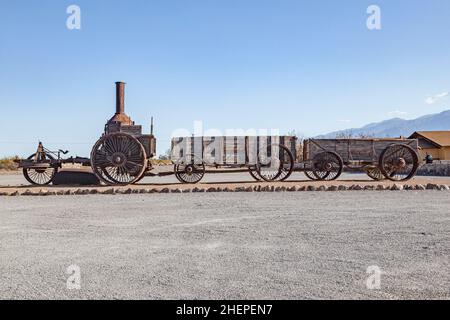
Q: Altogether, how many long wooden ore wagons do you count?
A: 2